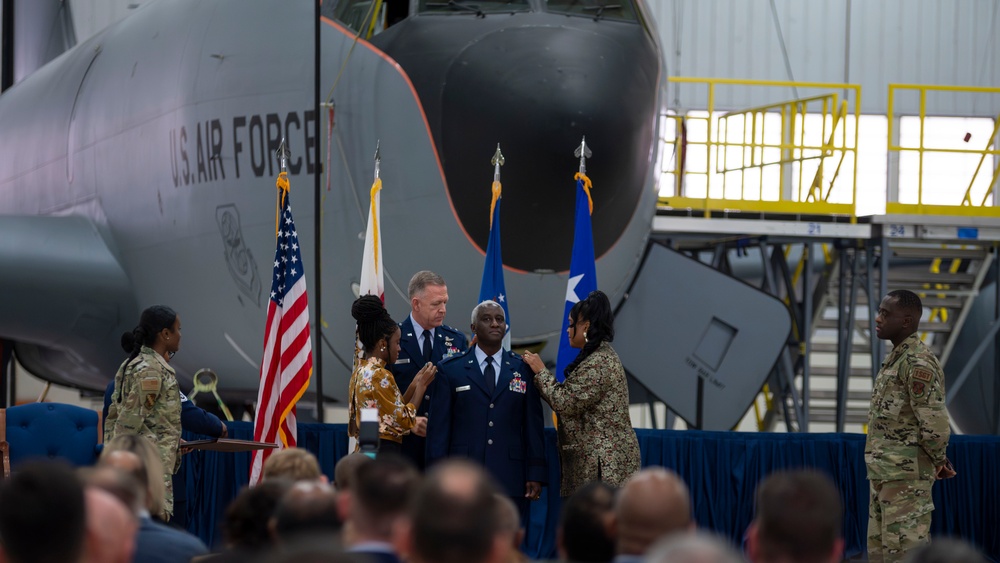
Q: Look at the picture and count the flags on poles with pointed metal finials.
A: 4